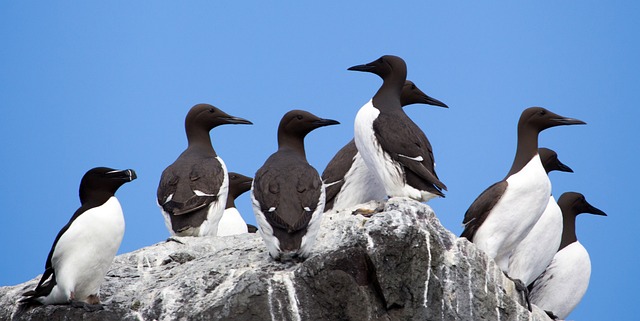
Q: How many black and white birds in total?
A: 9